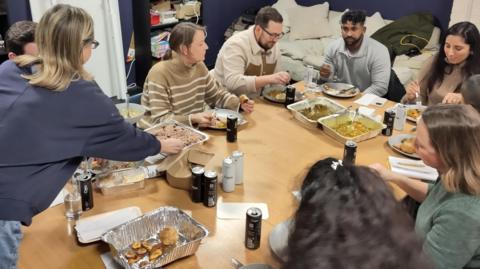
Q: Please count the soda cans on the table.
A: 11